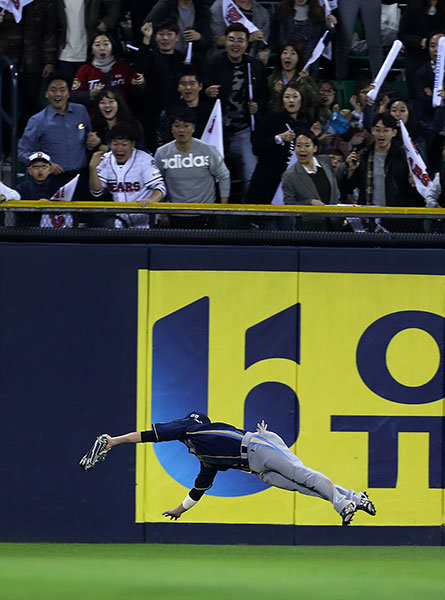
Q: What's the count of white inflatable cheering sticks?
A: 2